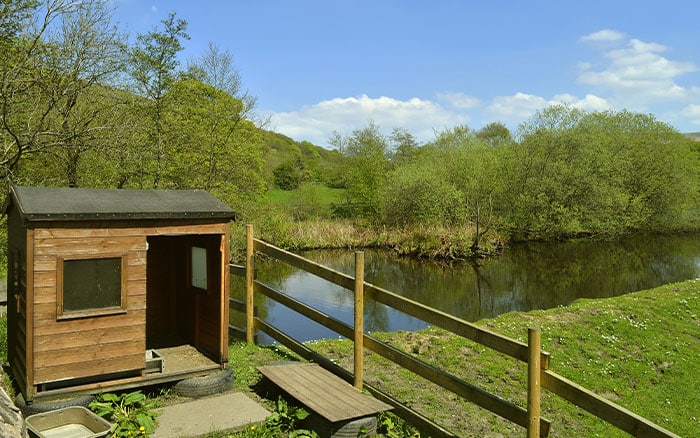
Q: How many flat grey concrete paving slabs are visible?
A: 1